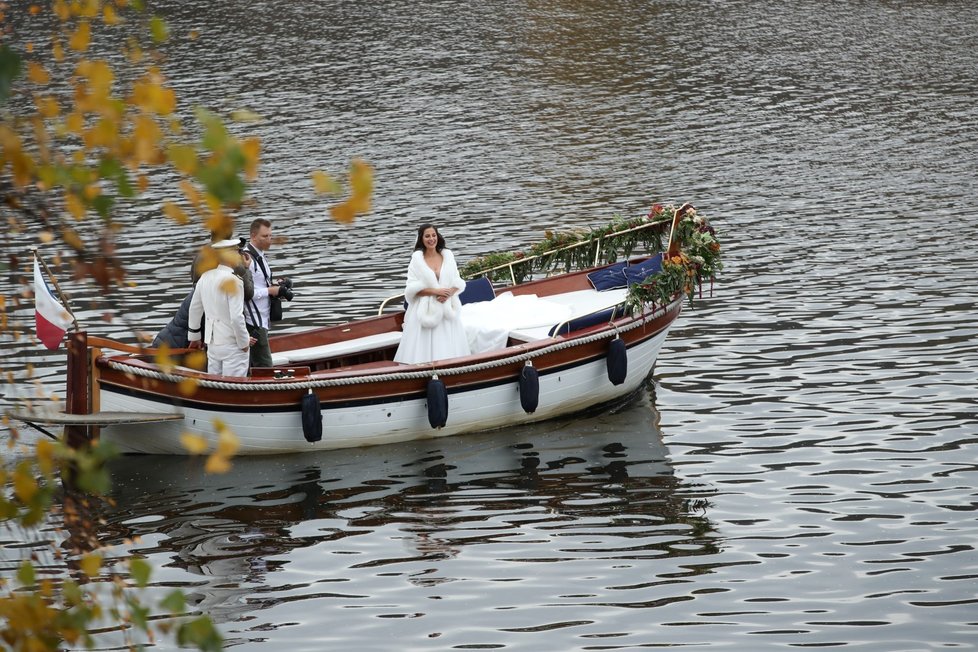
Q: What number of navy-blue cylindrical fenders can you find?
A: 4